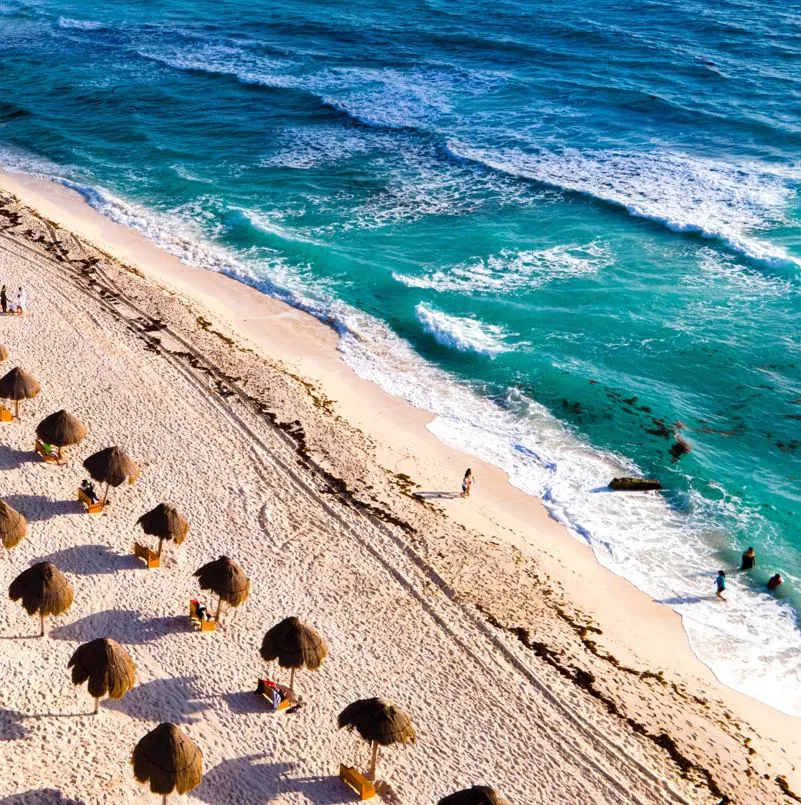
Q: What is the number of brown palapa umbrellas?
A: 13